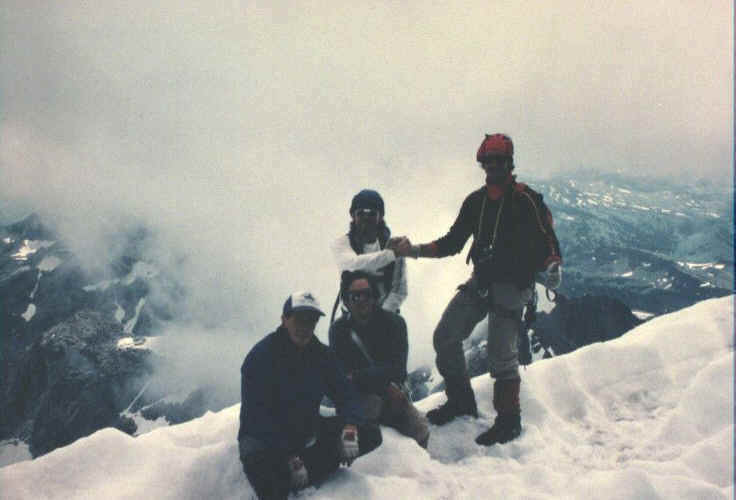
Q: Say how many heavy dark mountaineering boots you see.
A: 2